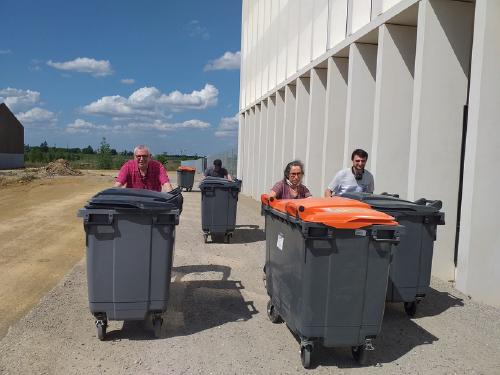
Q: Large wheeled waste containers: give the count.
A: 5